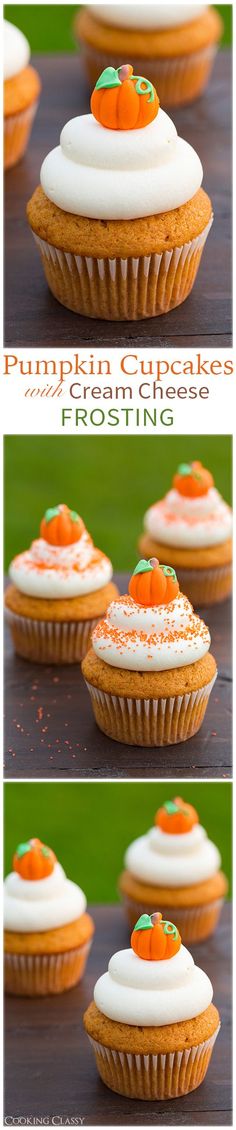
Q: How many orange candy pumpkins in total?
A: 7